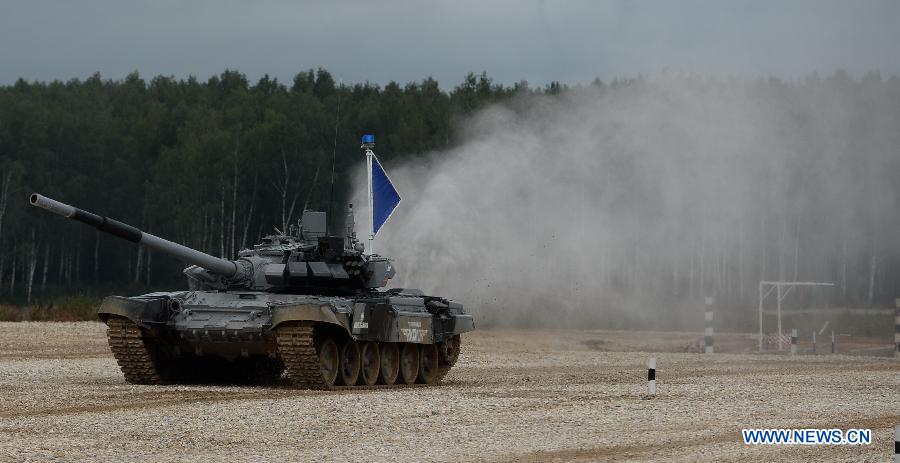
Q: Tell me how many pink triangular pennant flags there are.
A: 0